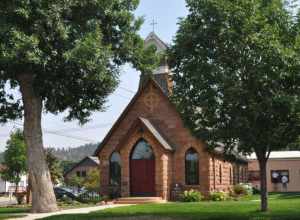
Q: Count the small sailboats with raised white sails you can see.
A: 0